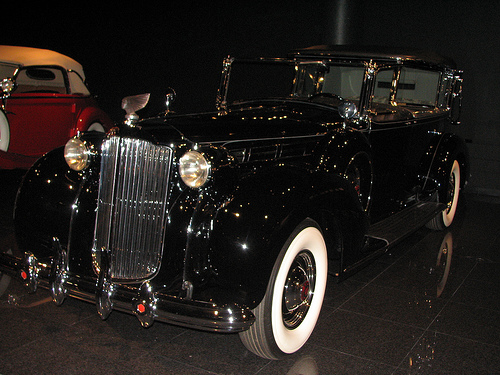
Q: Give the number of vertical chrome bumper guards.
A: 4